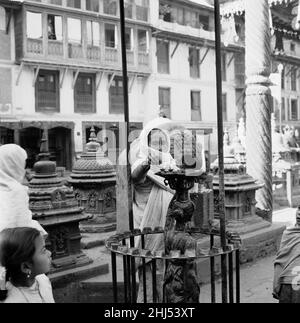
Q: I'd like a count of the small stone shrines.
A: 3